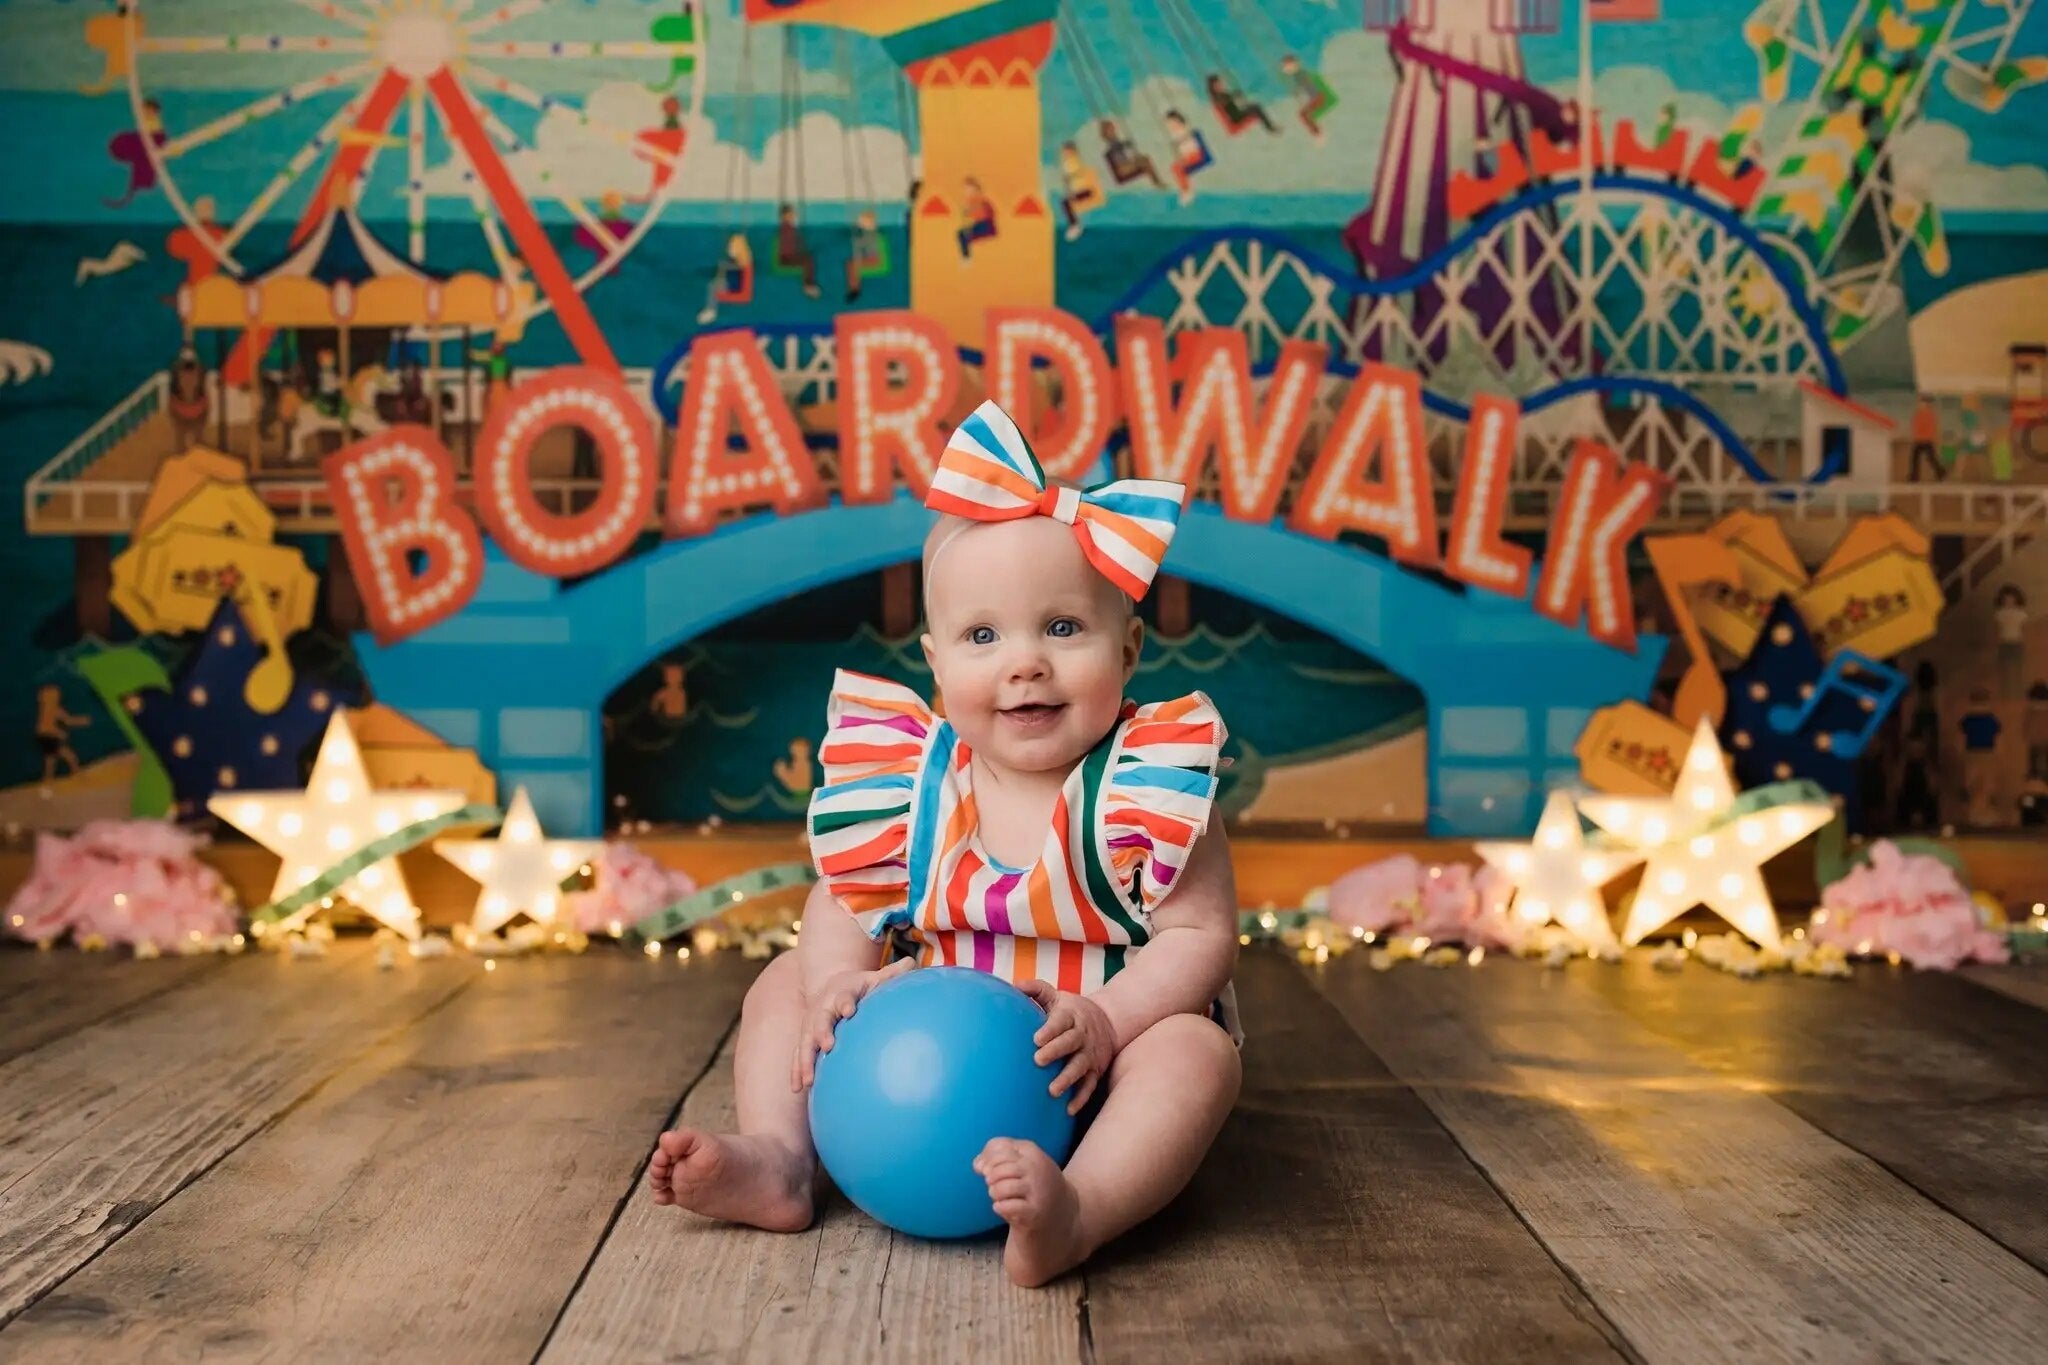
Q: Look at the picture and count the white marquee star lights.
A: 4